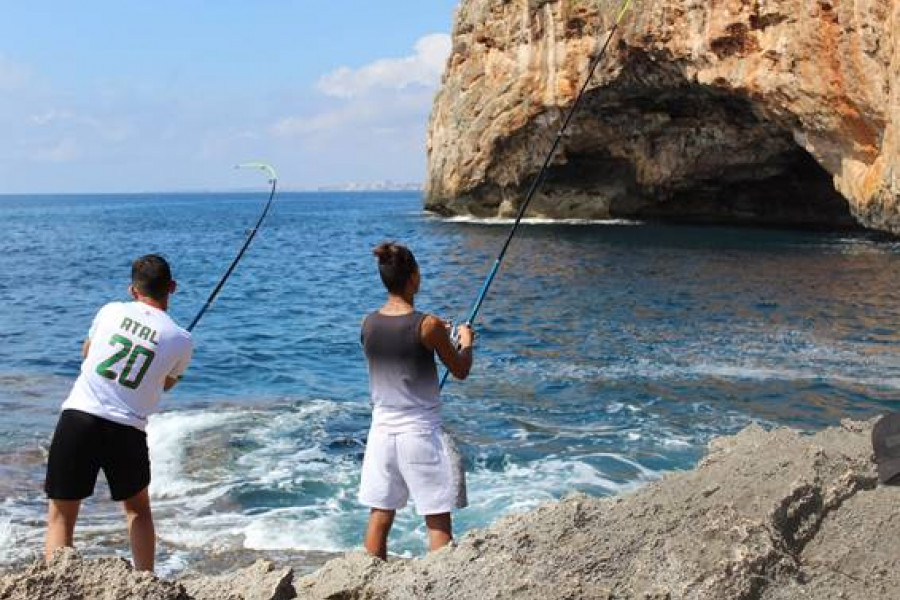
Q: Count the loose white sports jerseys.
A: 1